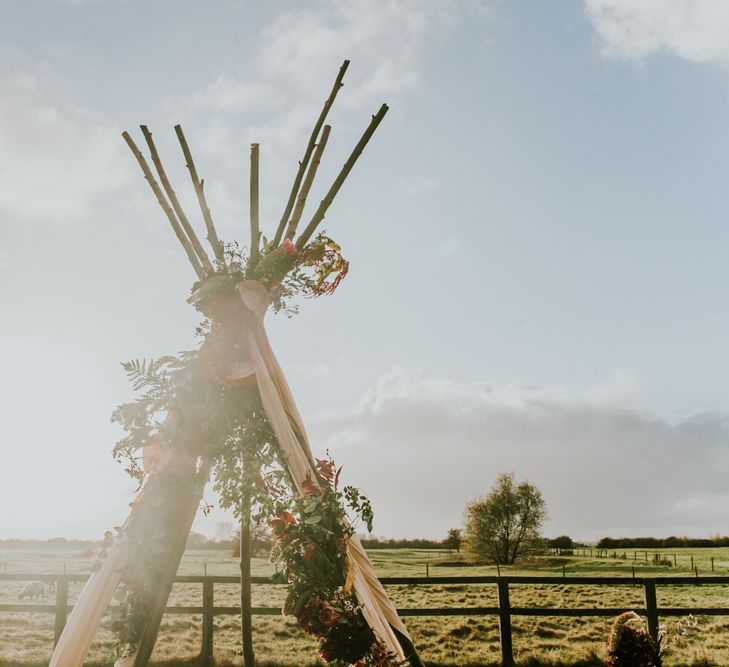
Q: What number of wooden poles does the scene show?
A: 7